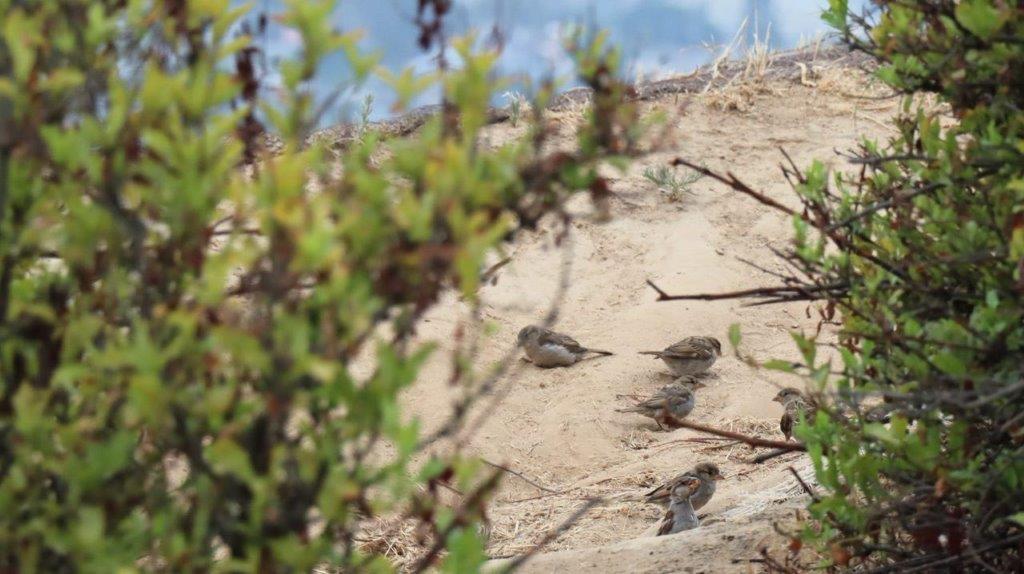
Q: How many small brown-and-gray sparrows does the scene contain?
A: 6